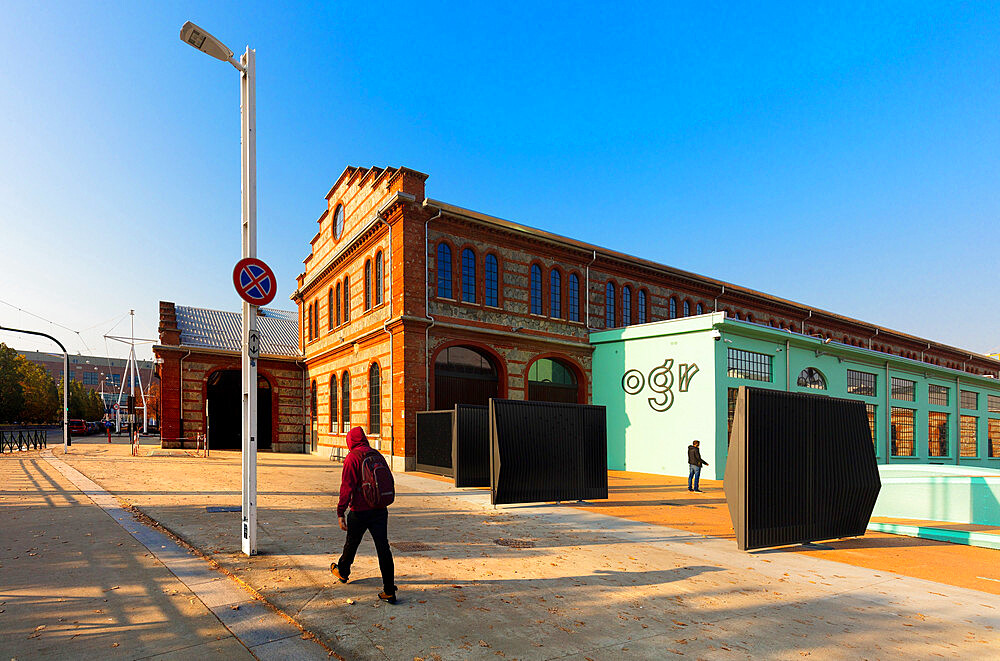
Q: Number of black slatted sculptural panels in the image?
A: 4